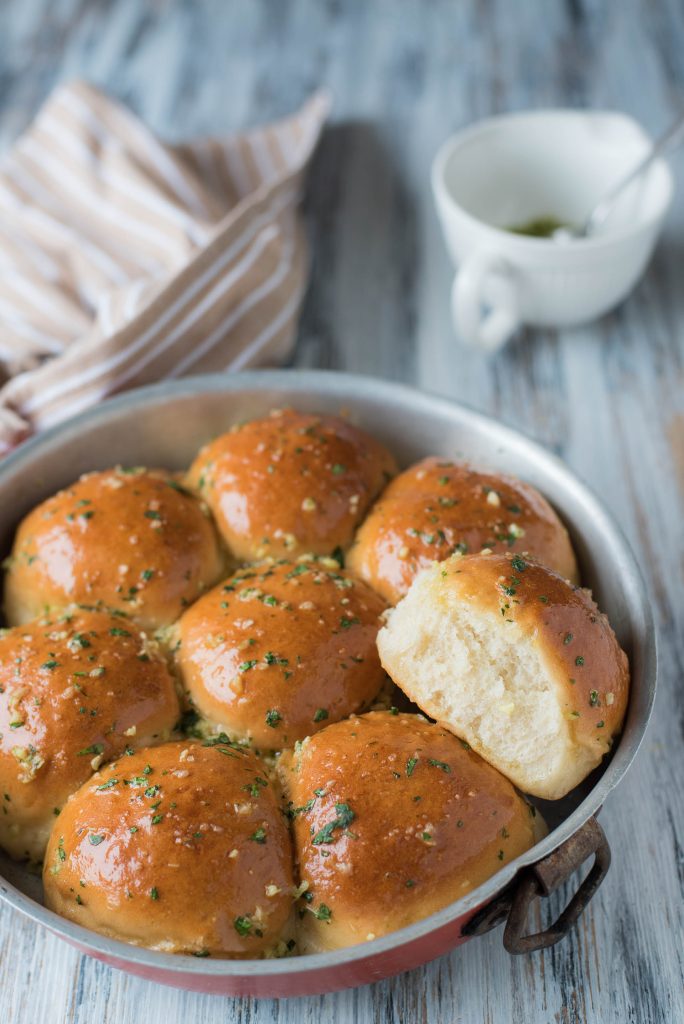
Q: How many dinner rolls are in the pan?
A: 8